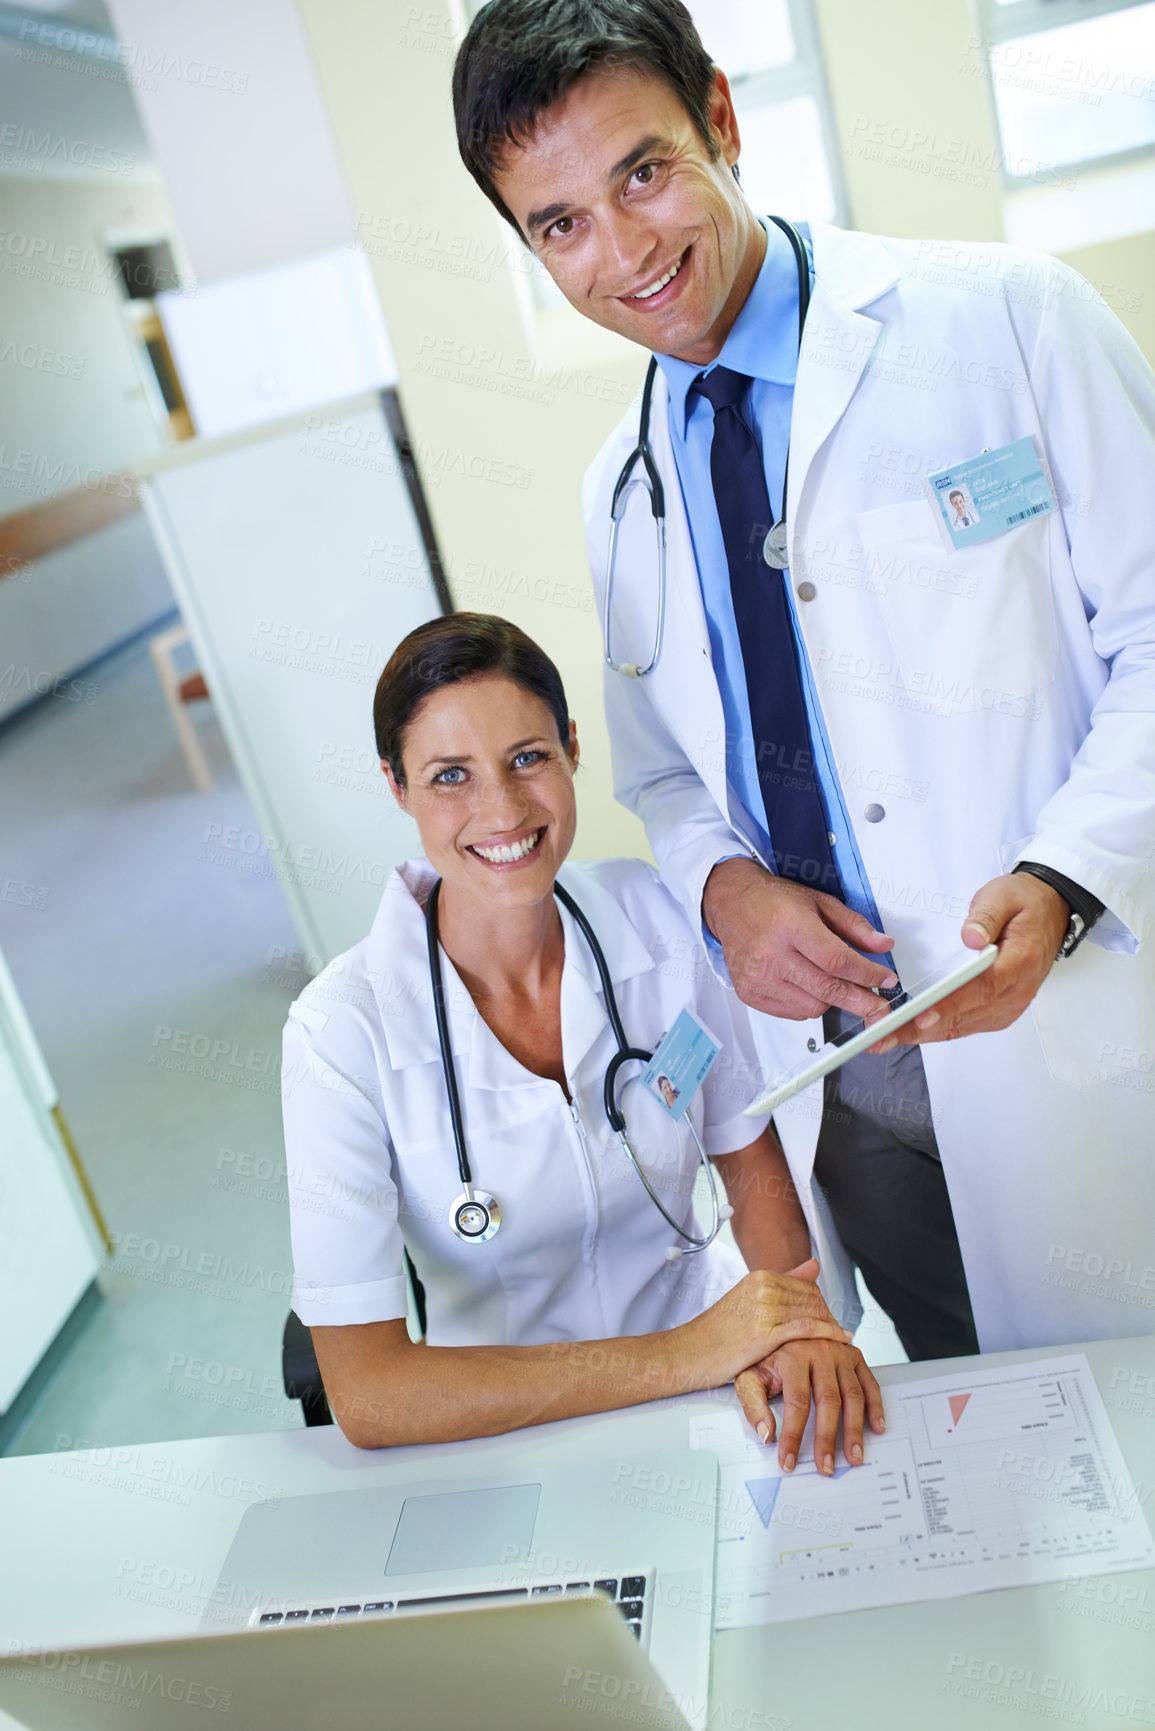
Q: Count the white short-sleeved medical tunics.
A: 1